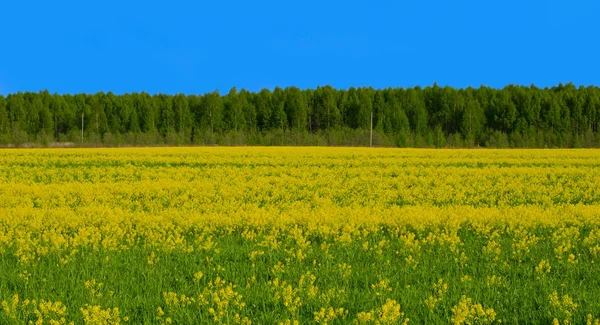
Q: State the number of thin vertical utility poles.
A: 2